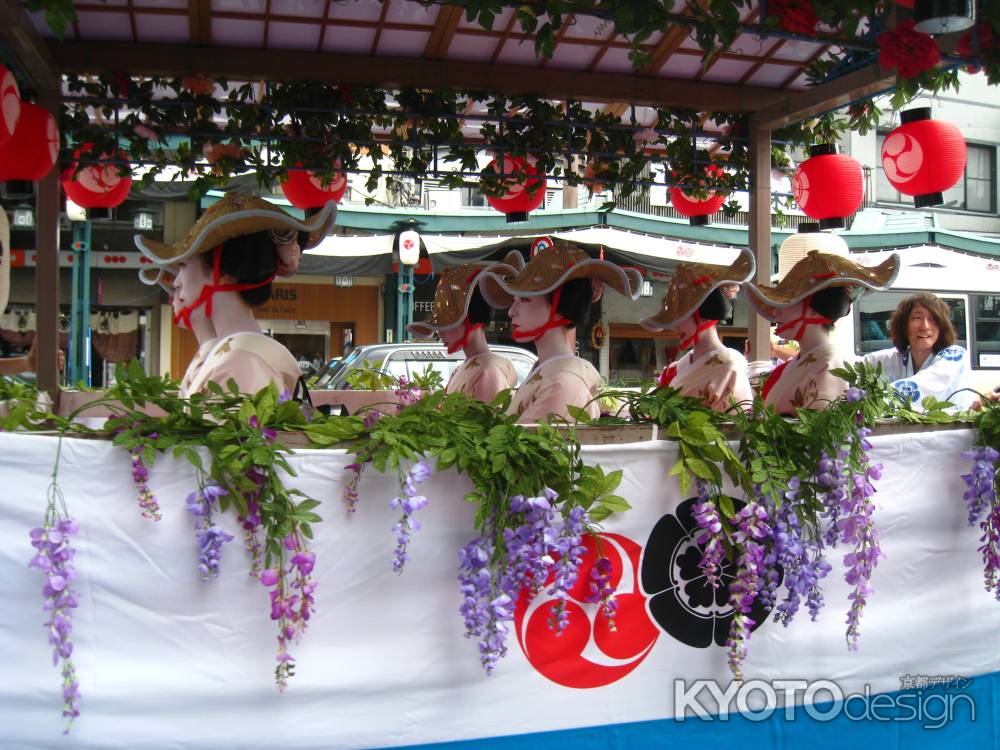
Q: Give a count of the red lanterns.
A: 8